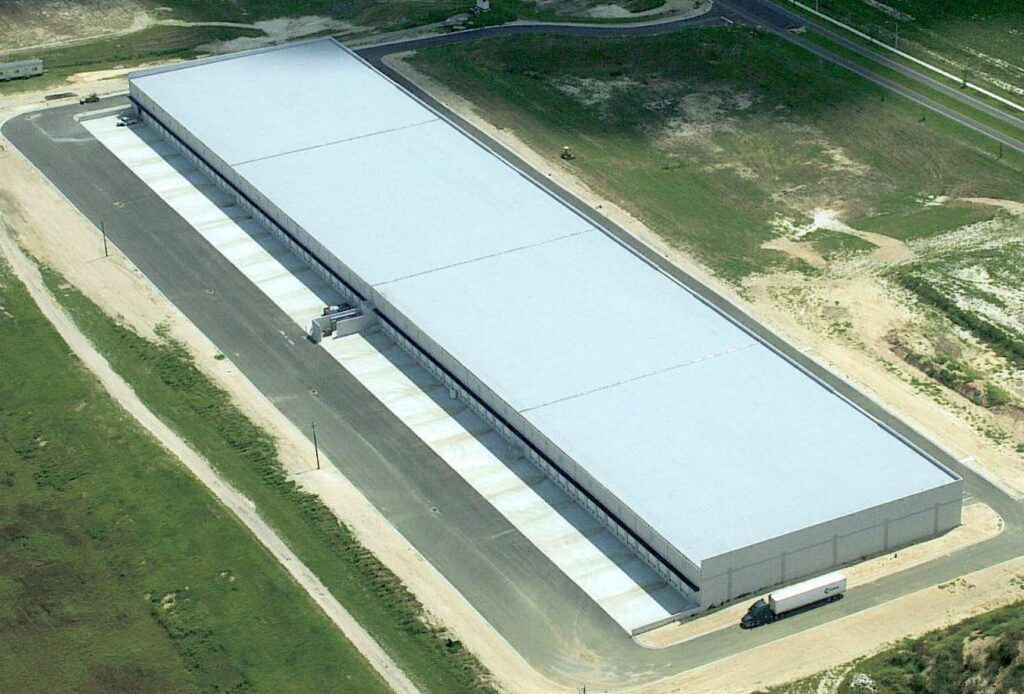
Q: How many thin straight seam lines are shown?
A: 3